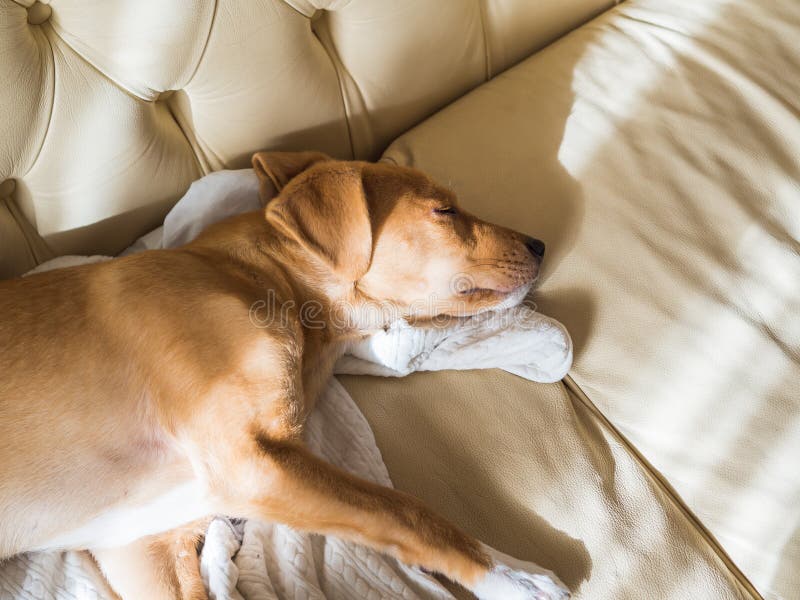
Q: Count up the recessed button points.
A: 4